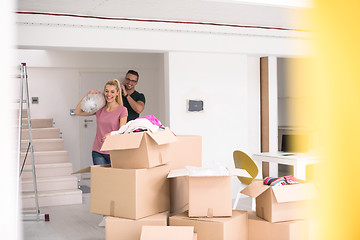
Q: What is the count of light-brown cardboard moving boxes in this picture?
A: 9